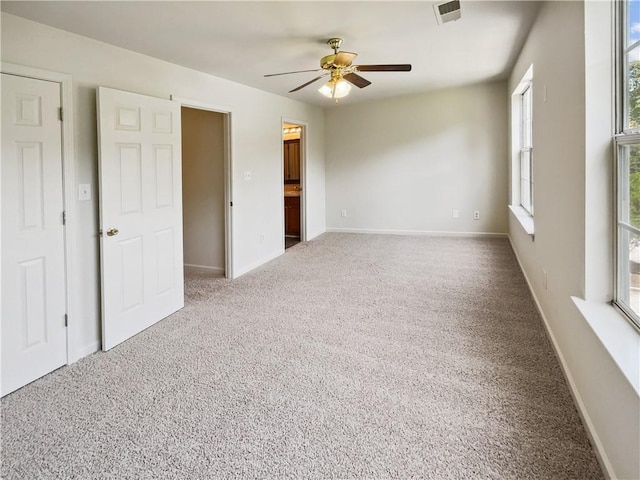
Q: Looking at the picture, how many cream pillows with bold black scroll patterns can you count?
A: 0